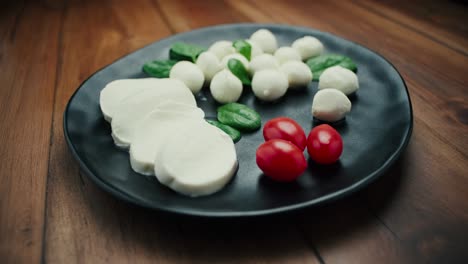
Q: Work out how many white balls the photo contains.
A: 14